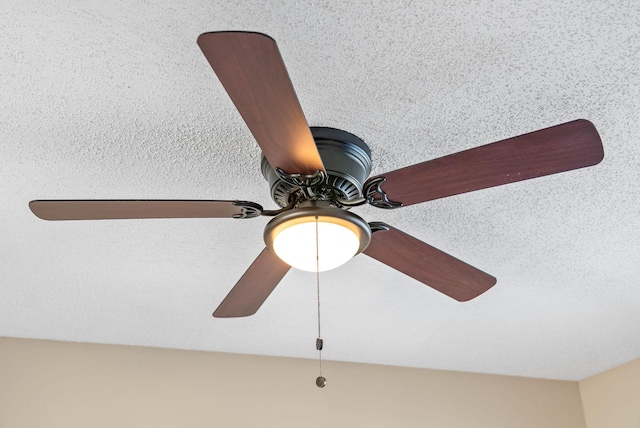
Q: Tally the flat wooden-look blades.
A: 5